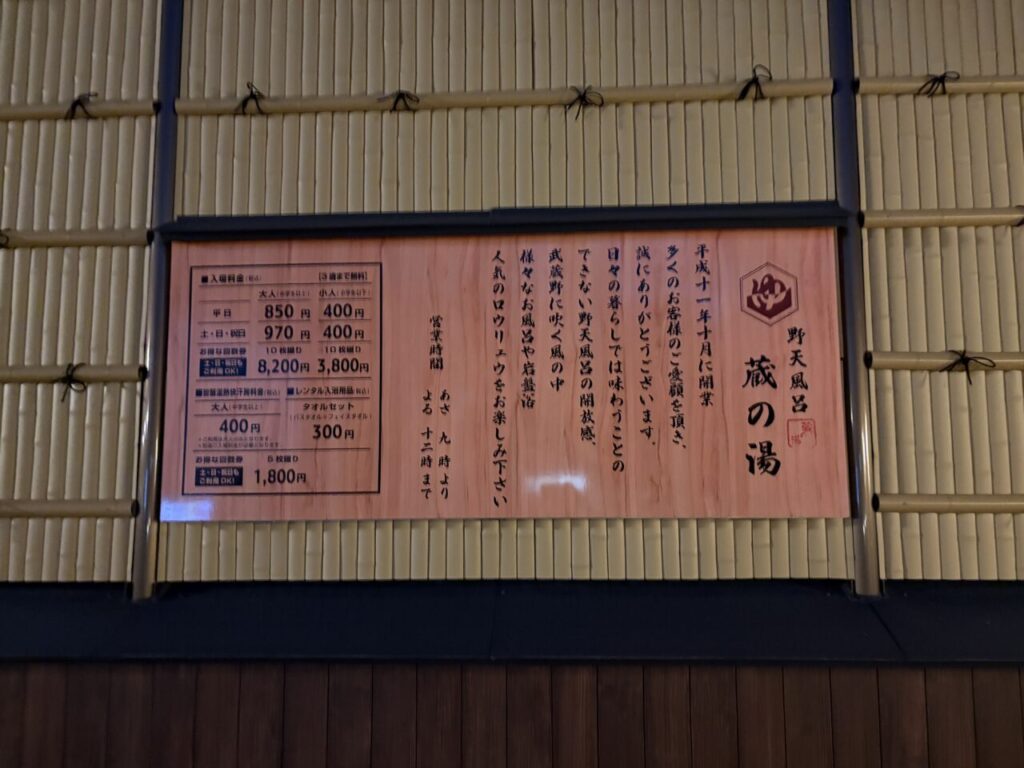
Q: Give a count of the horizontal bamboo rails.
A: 9